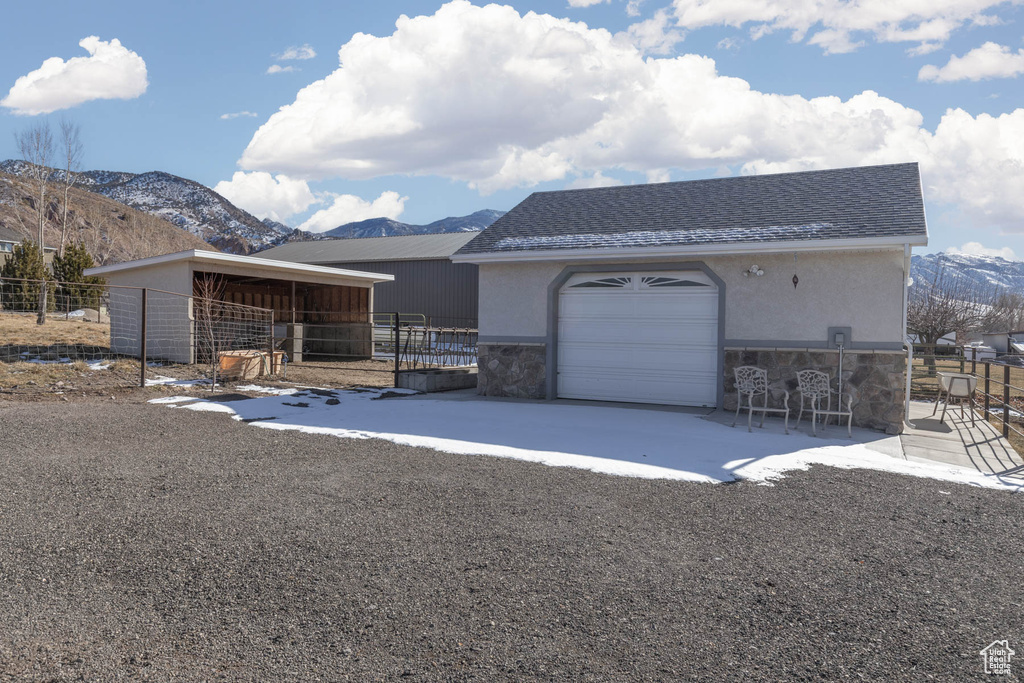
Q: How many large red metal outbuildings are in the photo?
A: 0